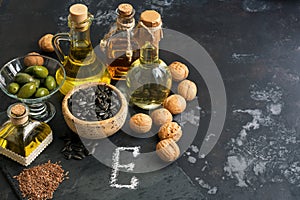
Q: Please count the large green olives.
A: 7